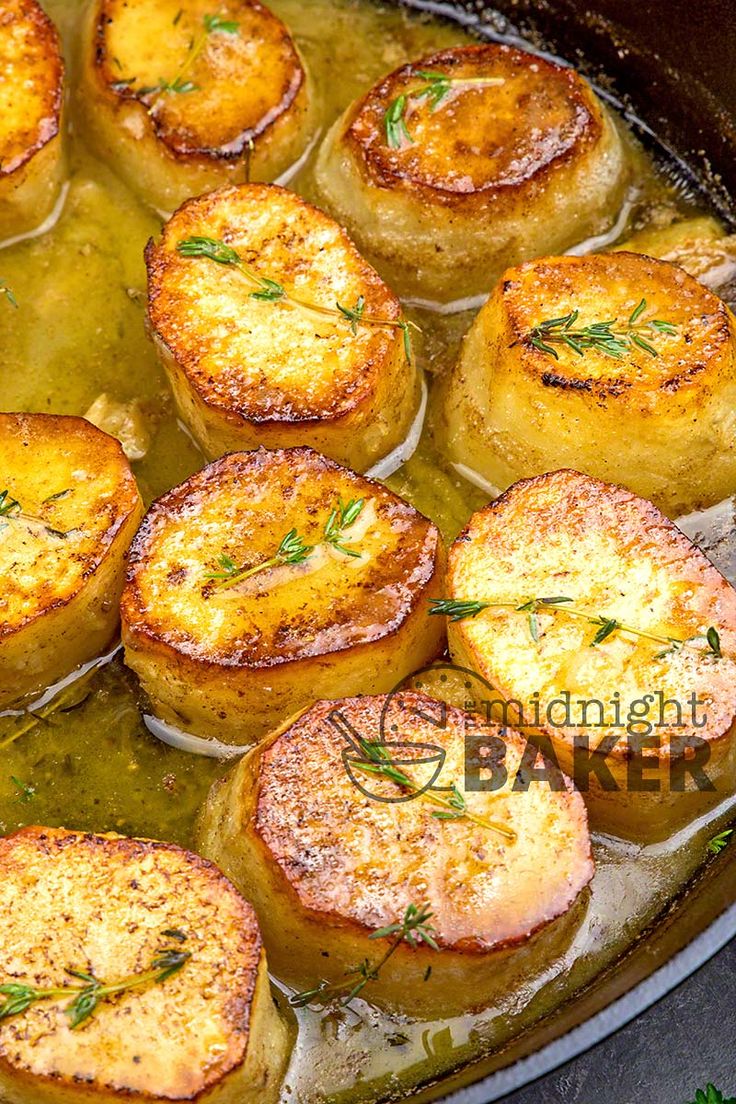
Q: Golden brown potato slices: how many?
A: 10